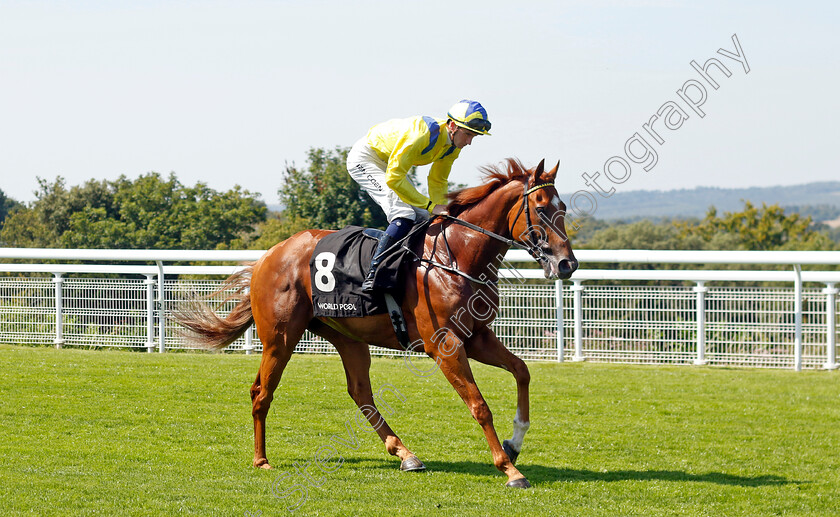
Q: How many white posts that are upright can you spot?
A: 9